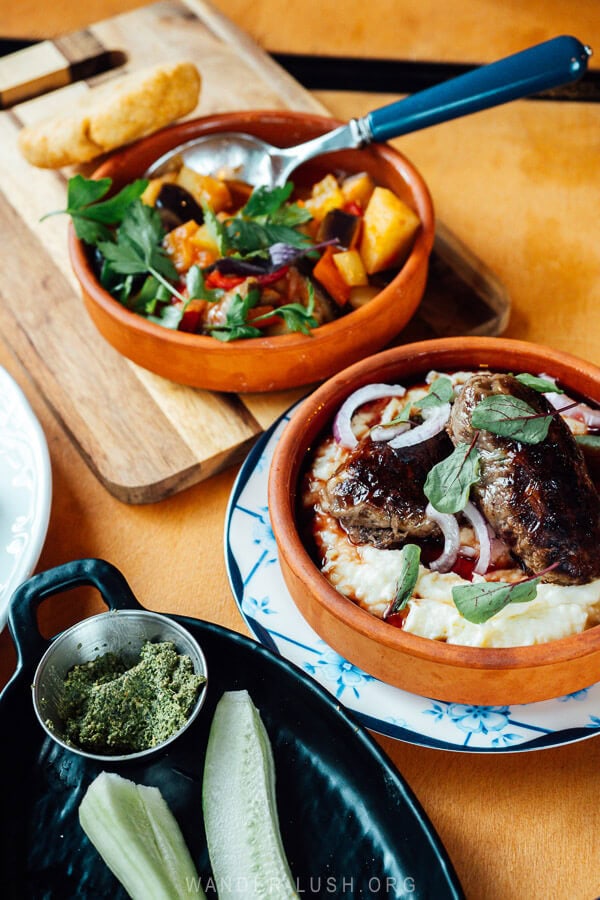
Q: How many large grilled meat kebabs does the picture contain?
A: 2